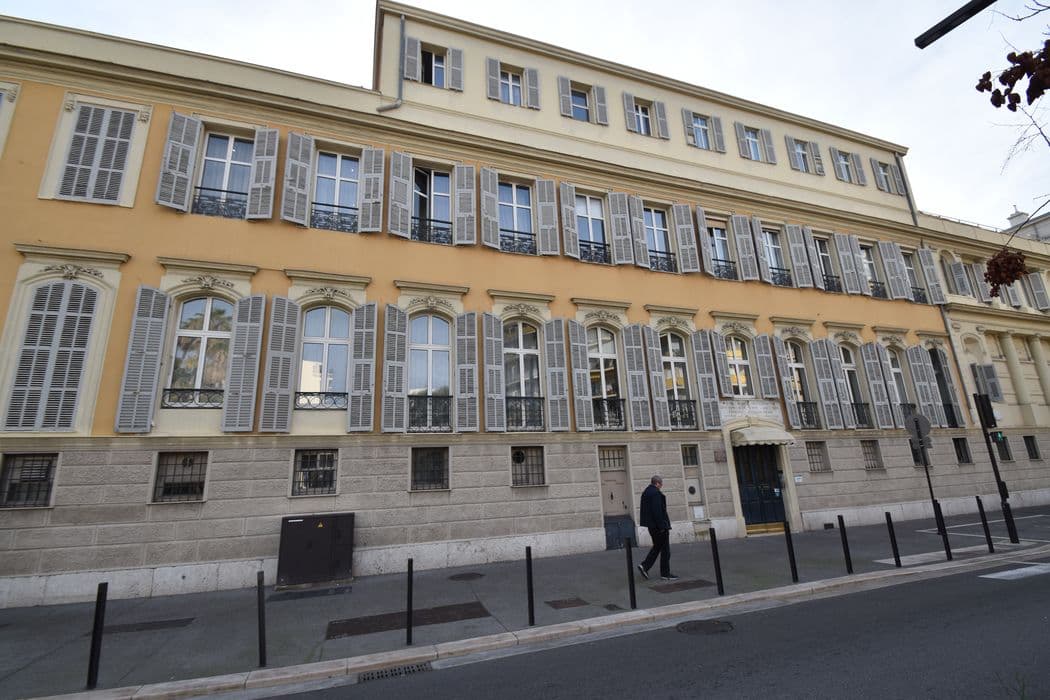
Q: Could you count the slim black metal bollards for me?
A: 11